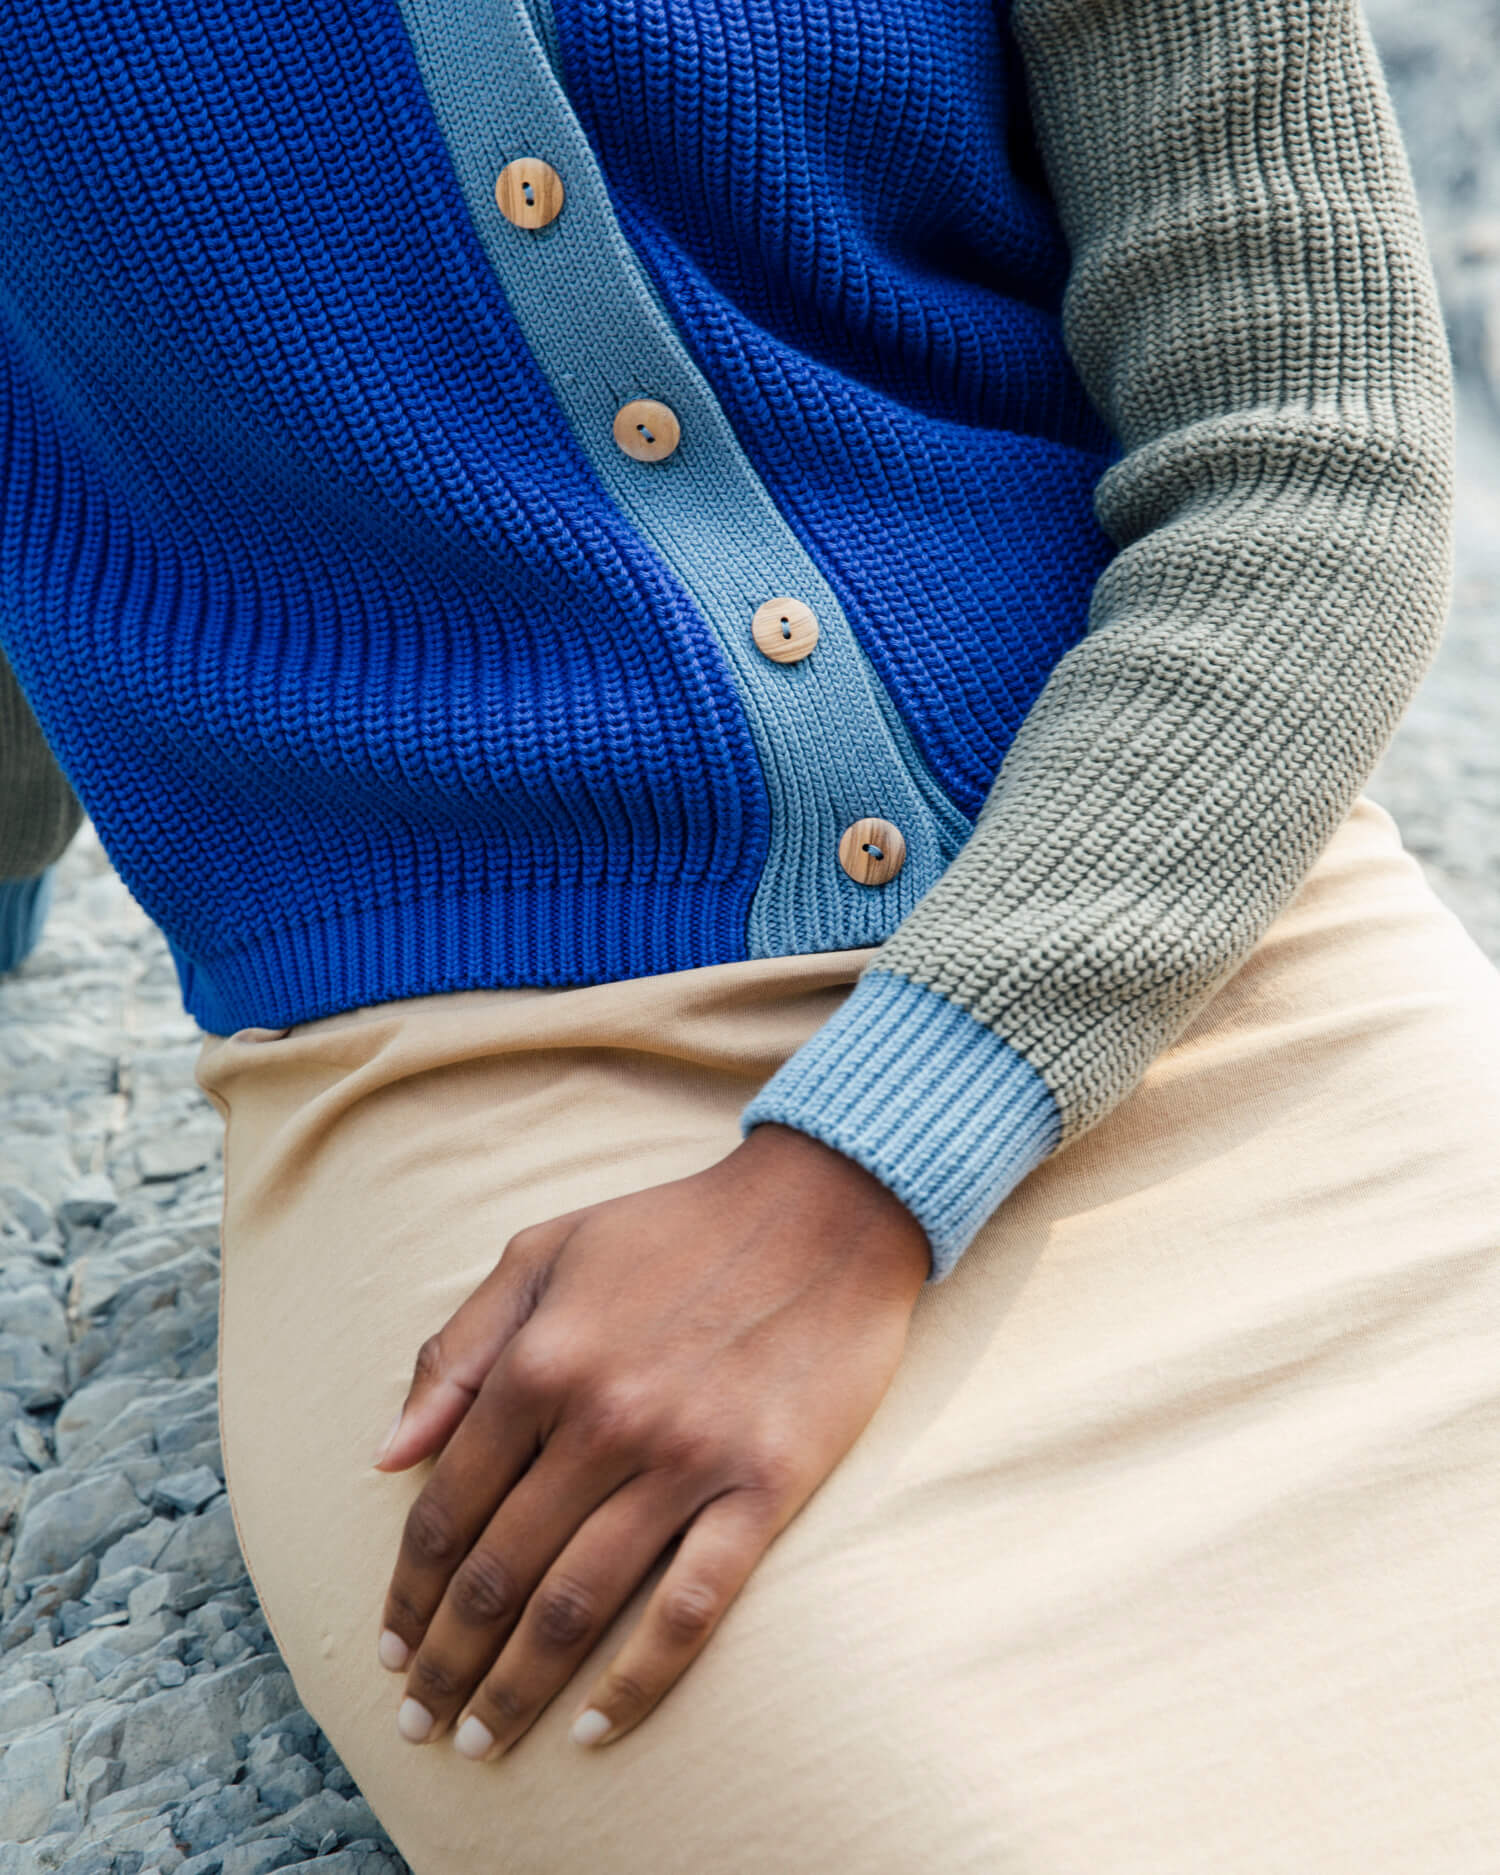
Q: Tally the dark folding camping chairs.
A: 0